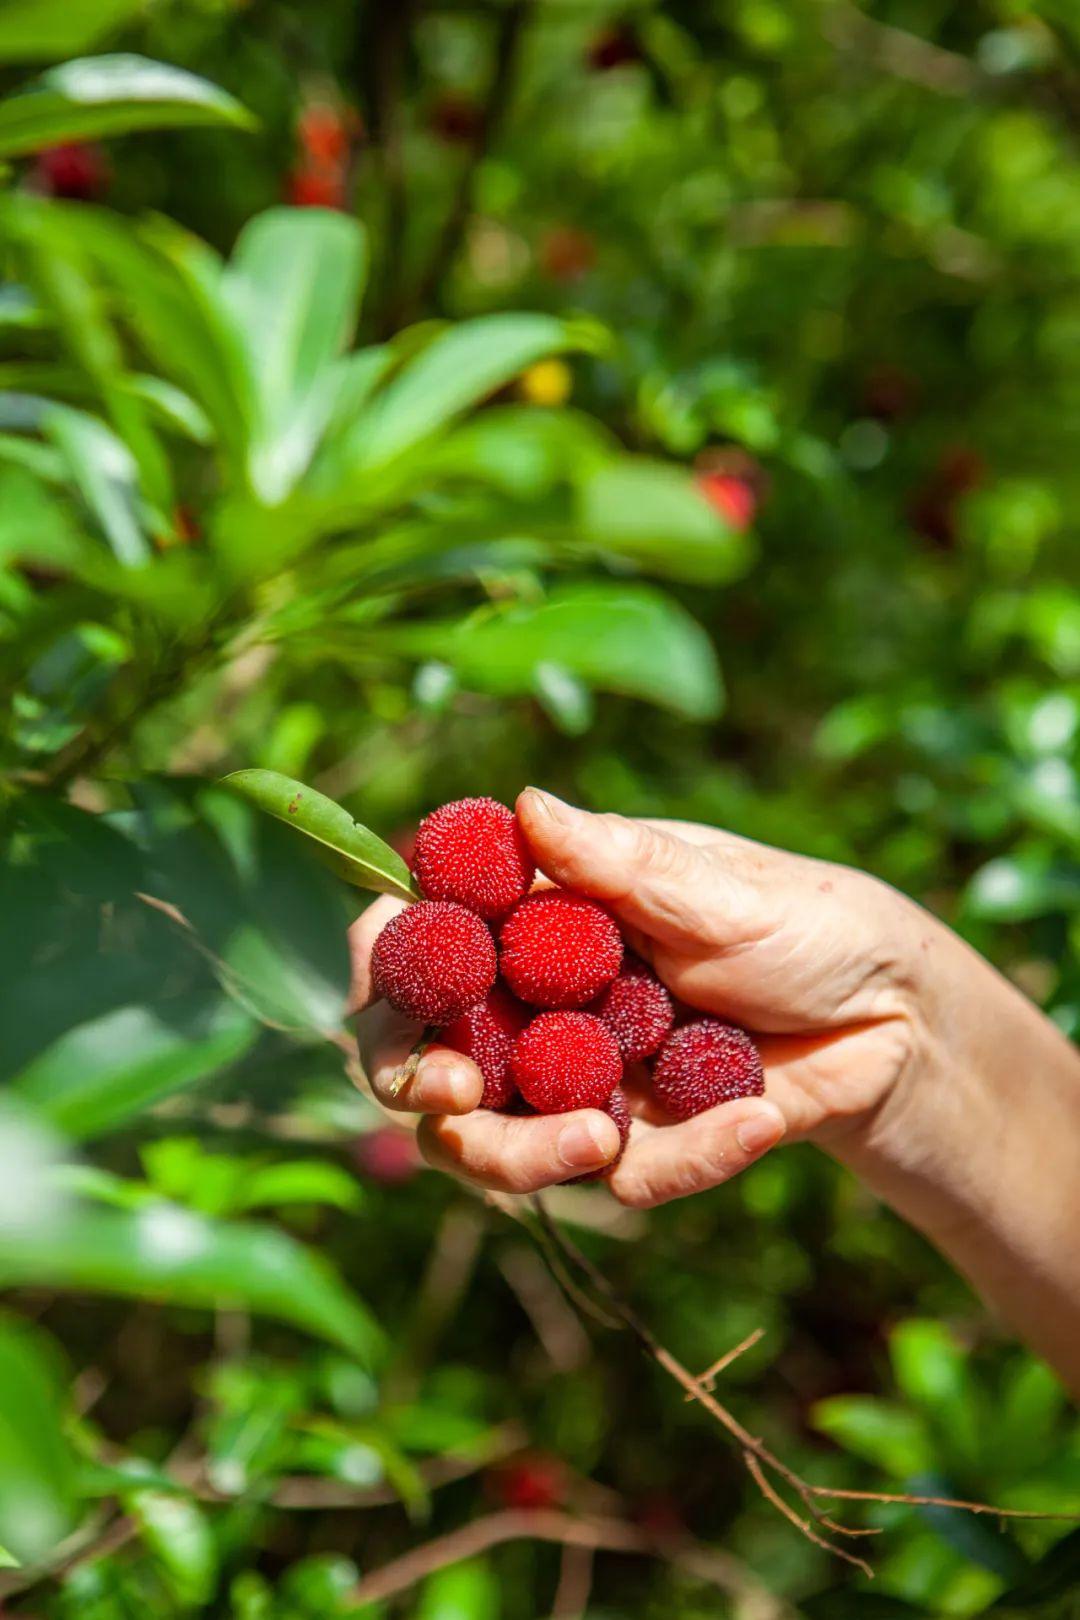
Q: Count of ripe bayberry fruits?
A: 8